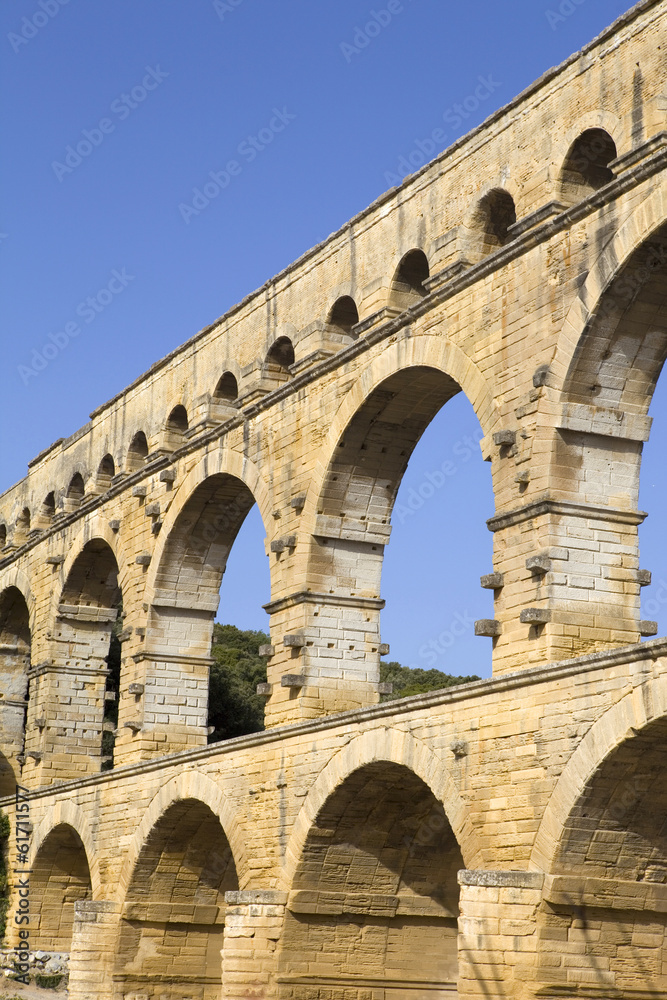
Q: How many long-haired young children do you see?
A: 0